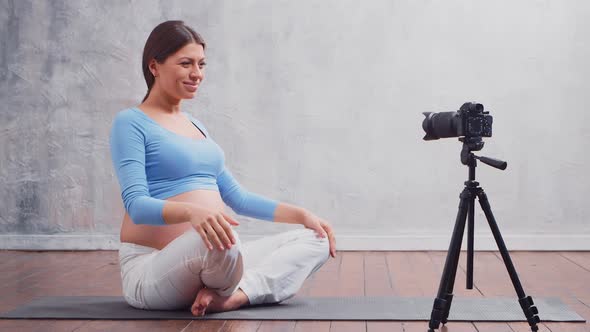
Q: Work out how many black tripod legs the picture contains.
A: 3